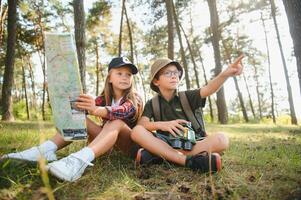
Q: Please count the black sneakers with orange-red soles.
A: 2